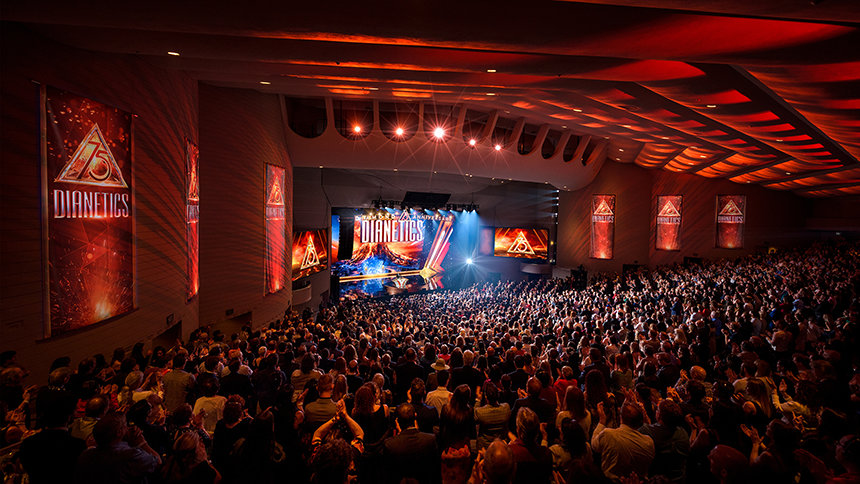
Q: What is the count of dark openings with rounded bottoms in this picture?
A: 10